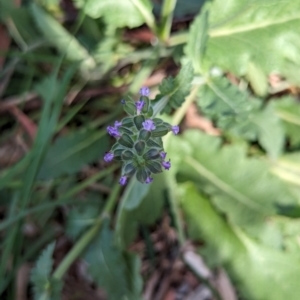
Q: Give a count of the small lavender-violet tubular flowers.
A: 11